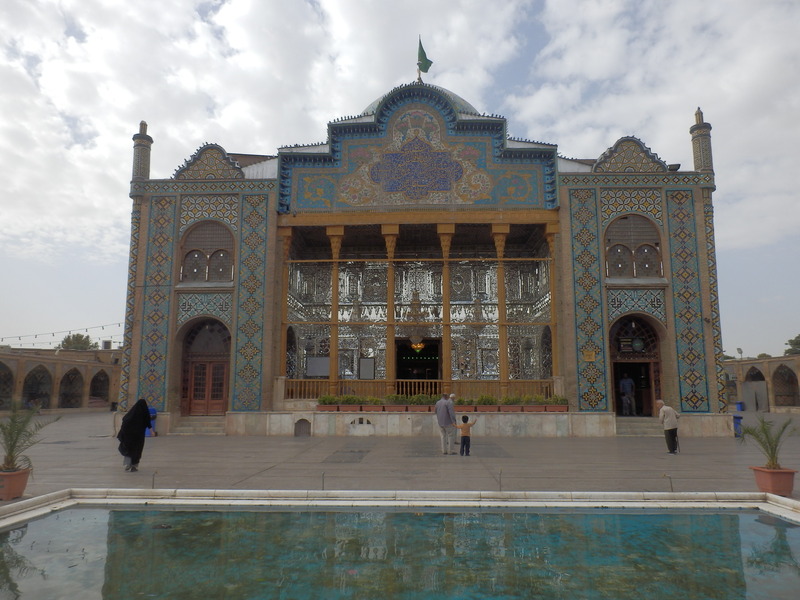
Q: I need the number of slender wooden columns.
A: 6